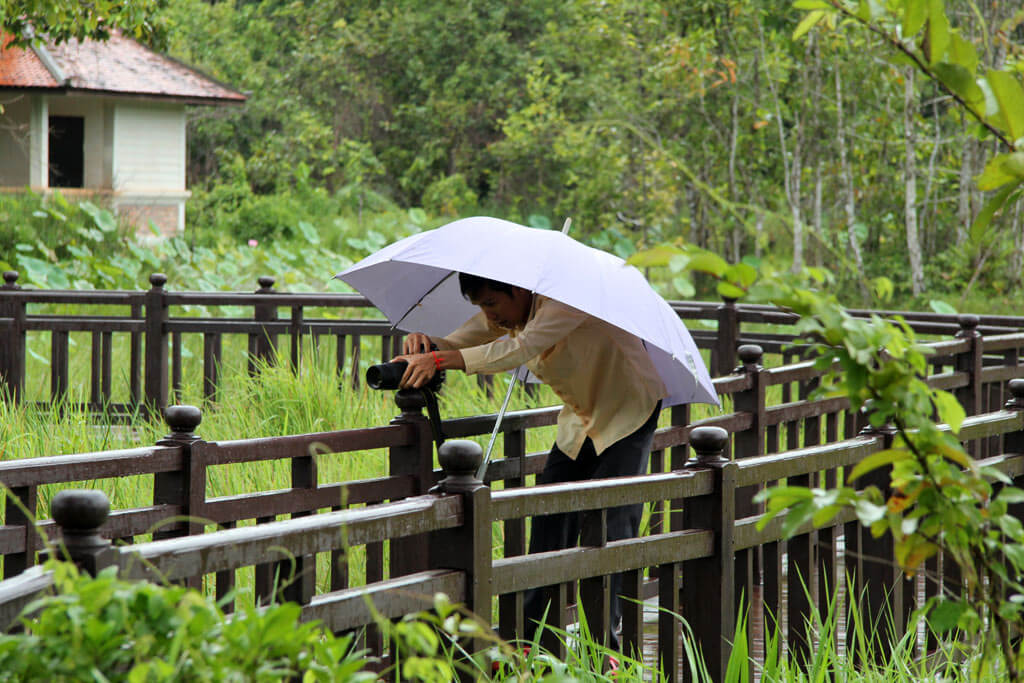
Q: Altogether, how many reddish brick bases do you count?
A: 1